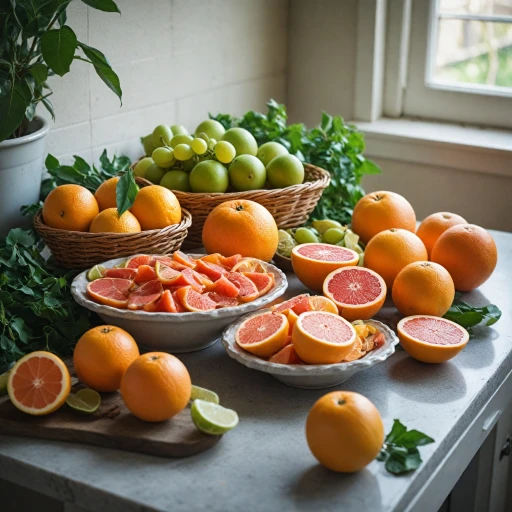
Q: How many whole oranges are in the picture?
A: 13